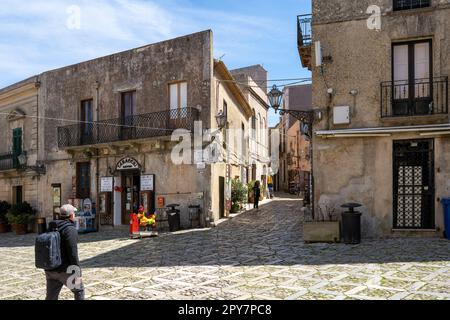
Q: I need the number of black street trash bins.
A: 2